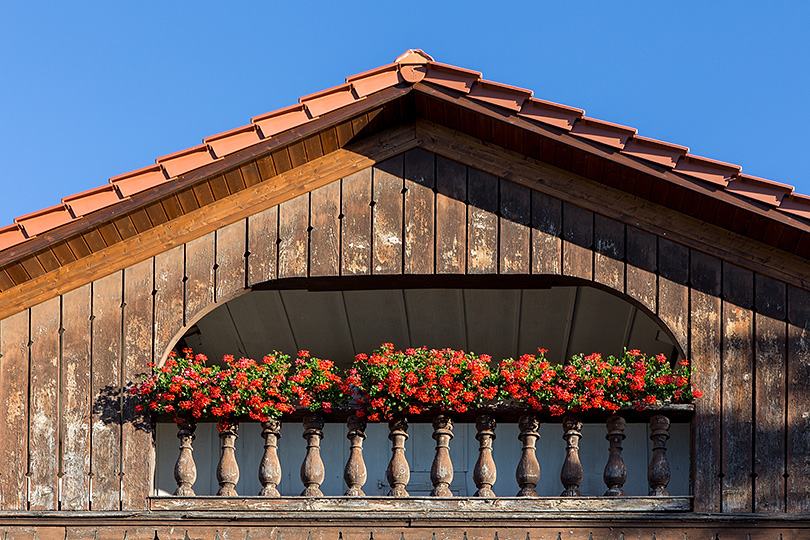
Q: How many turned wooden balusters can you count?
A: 12